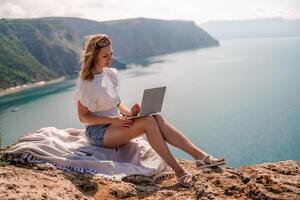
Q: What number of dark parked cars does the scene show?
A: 0